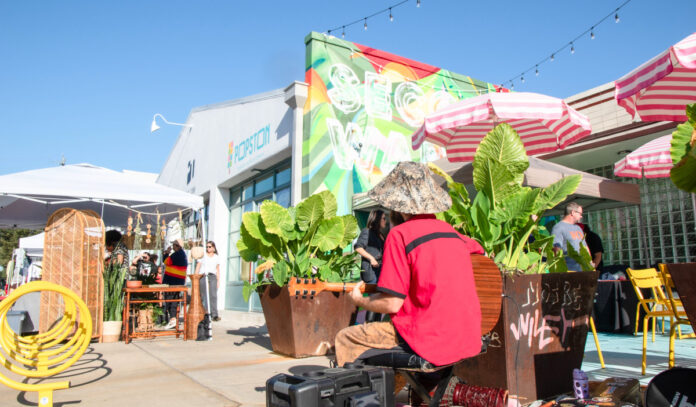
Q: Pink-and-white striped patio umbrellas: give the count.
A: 3